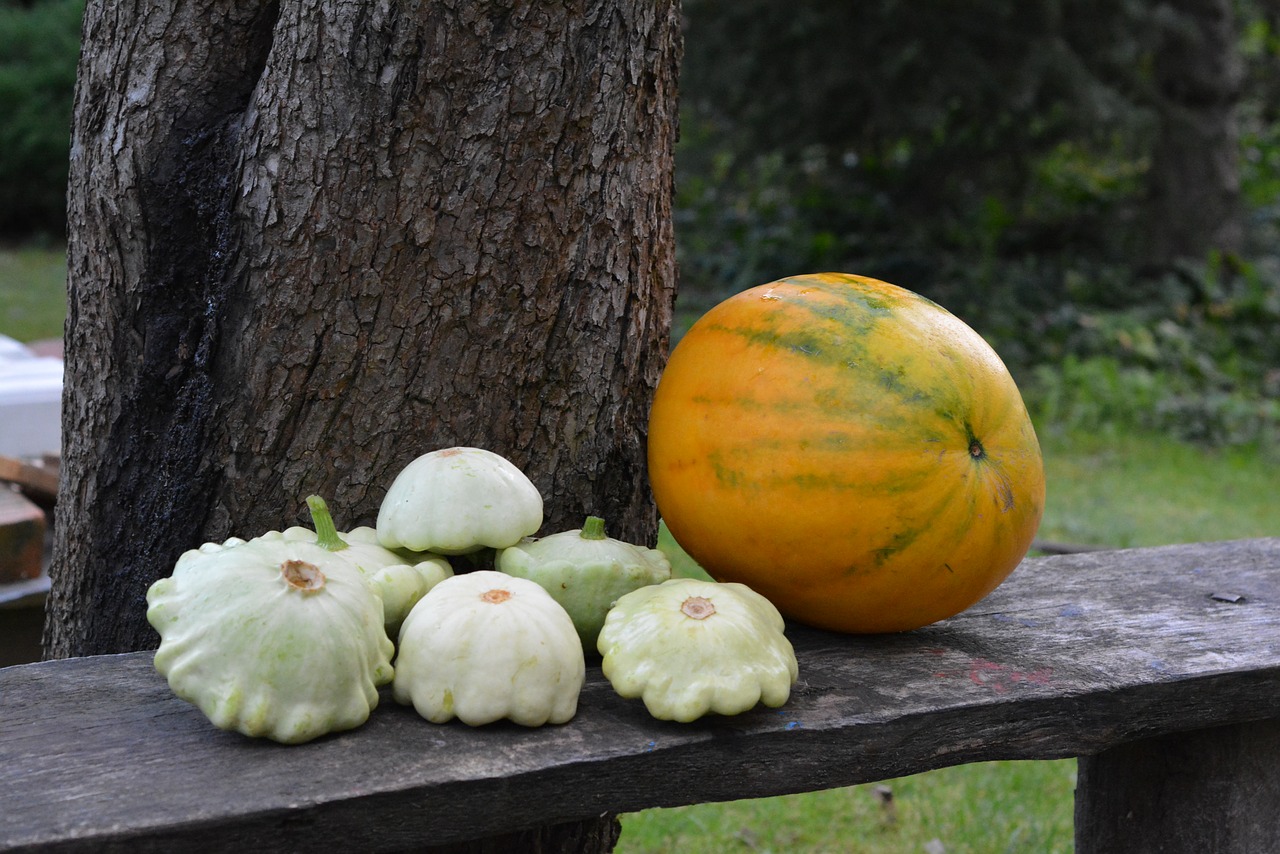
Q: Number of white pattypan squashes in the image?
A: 6